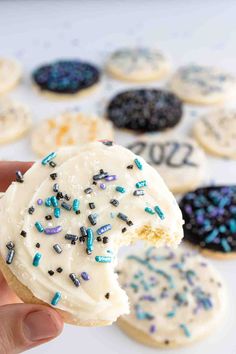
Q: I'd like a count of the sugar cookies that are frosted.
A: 12